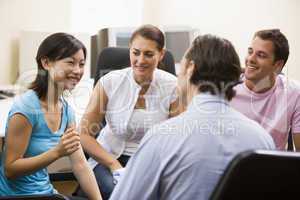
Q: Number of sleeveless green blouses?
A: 0